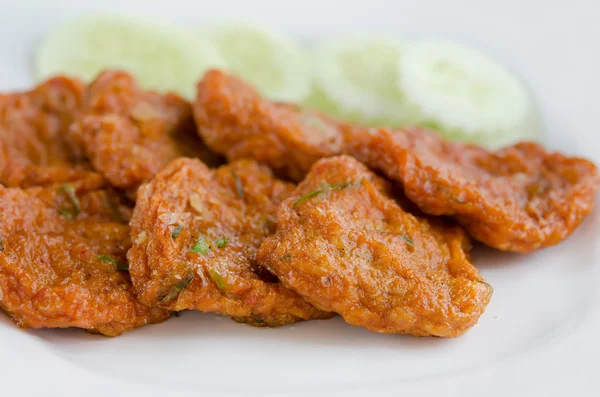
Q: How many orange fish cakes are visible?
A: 7